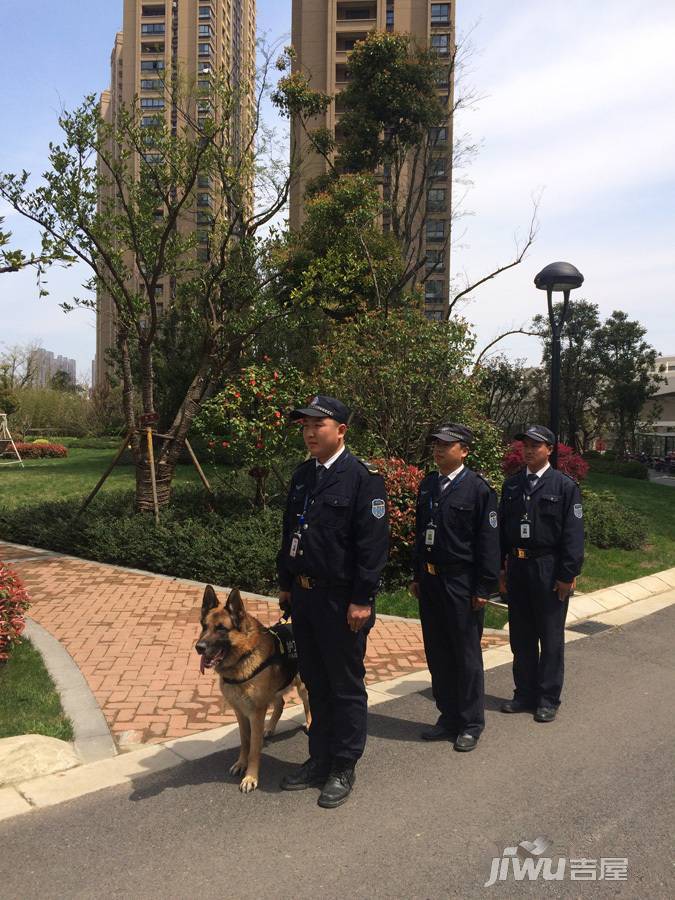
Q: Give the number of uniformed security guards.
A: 3